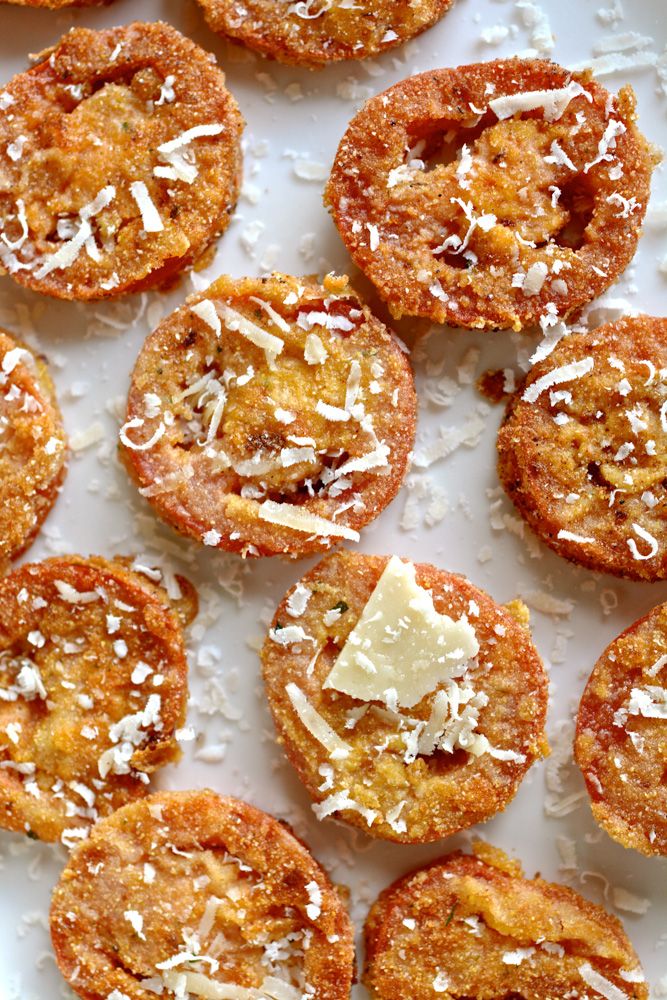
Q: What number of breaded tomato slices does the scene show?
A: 12